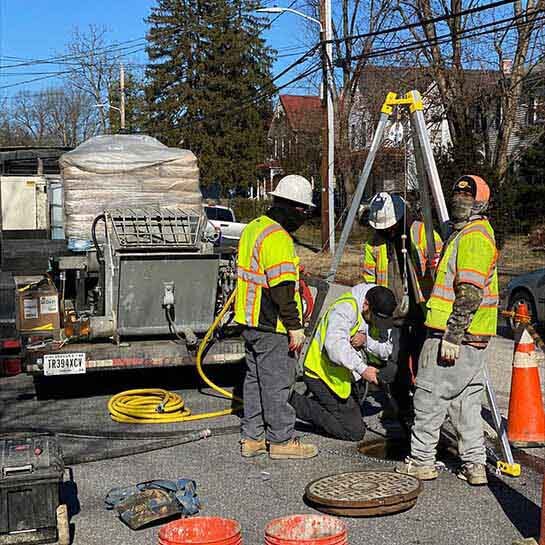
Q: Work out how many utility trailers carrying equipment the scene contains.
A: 1